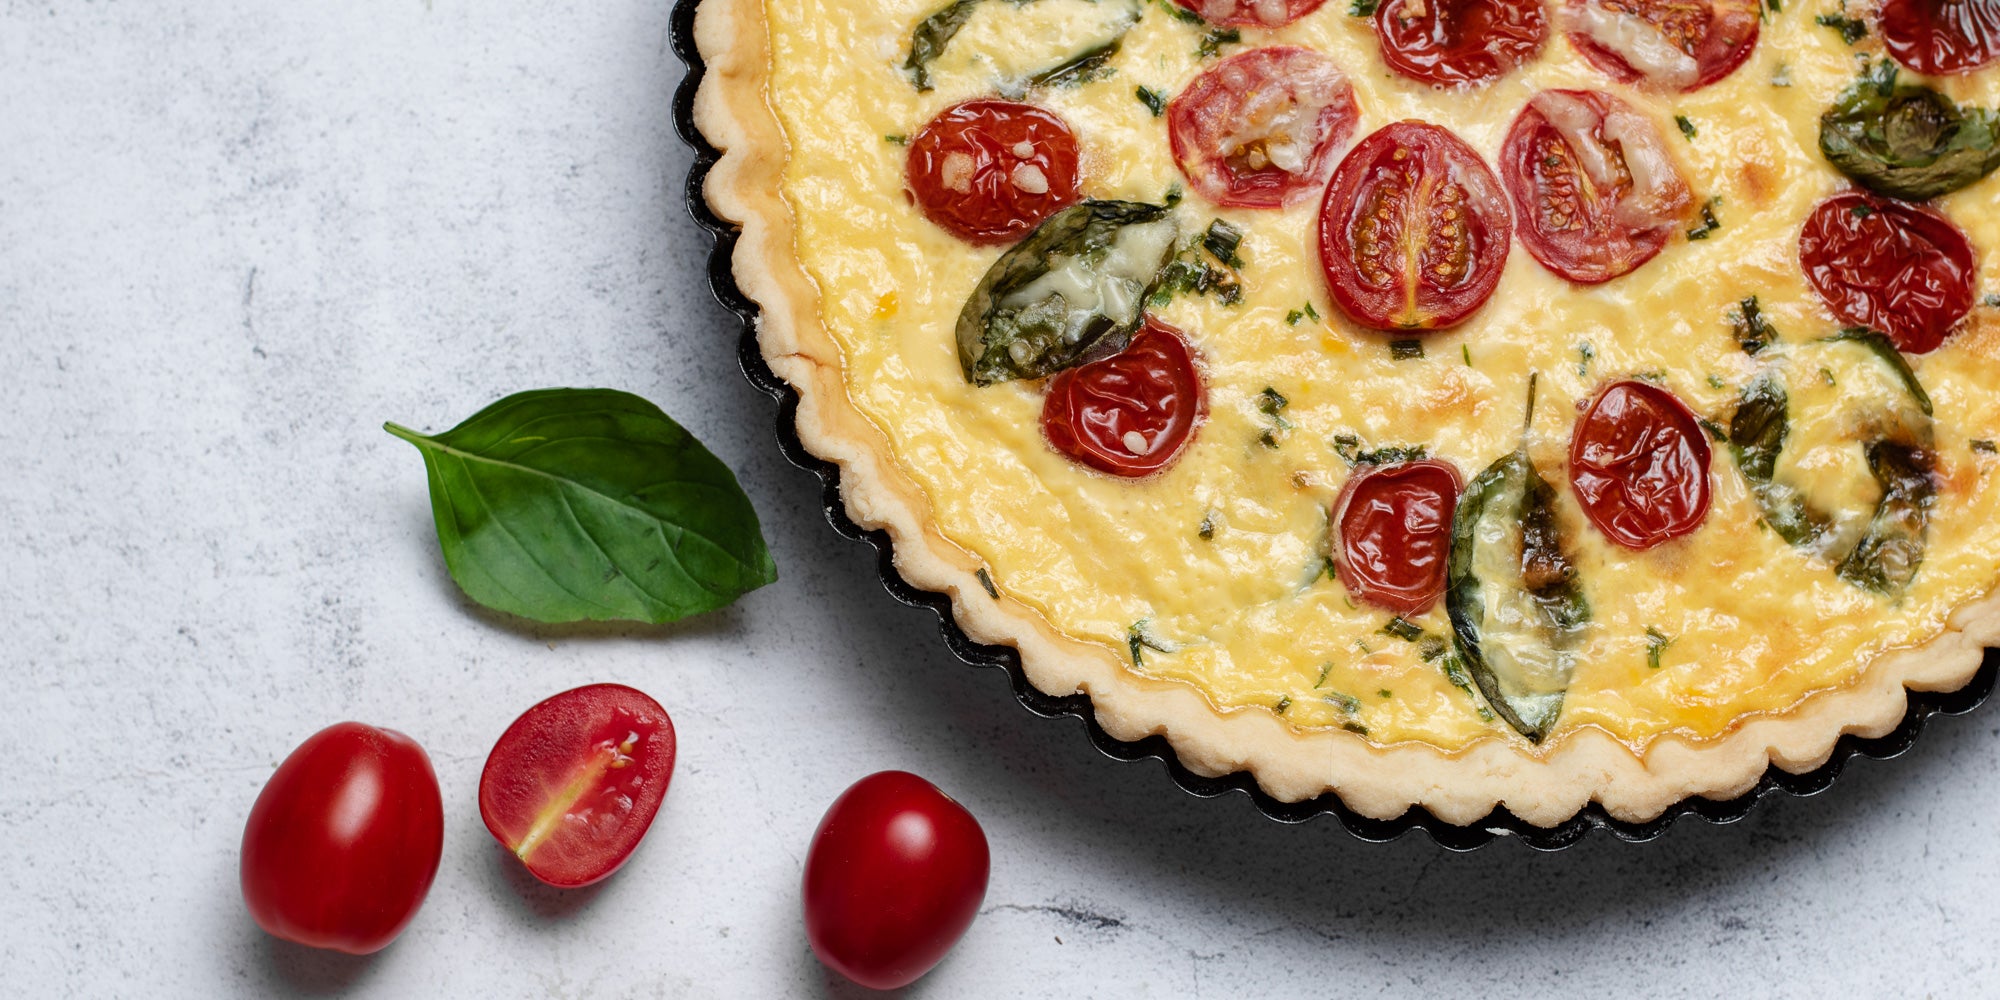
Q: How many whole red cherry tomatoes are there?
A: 2